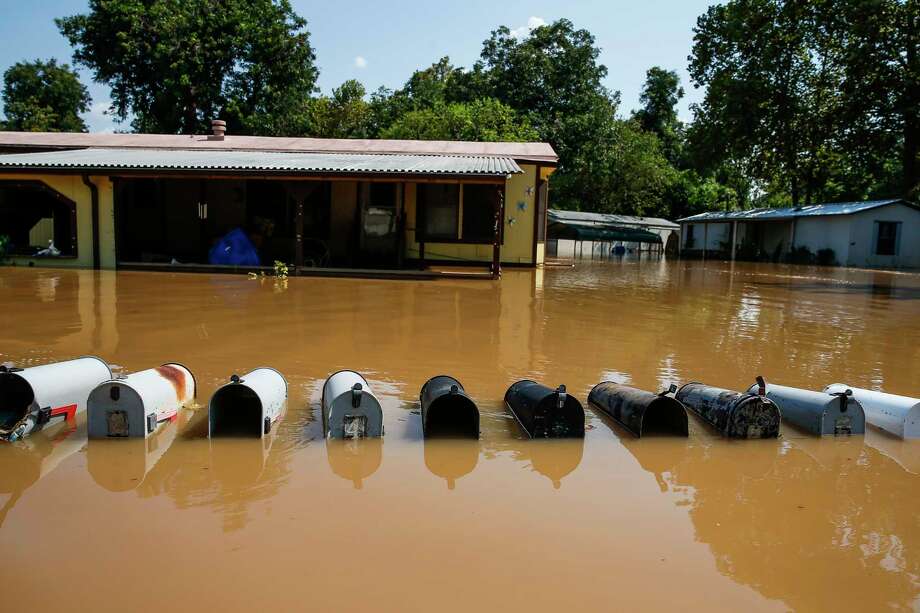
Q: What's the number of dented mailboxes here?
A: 1